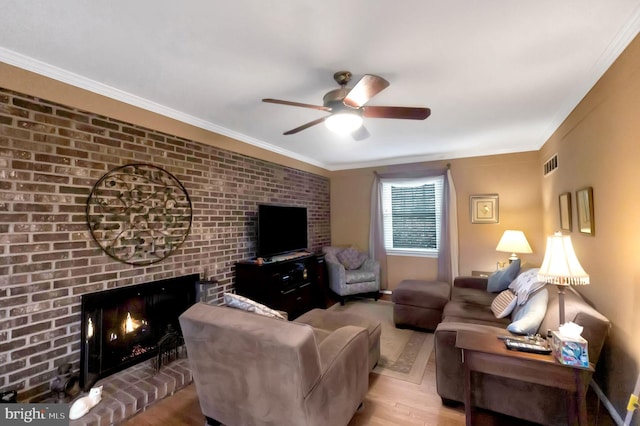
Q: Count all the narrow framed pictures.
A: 2